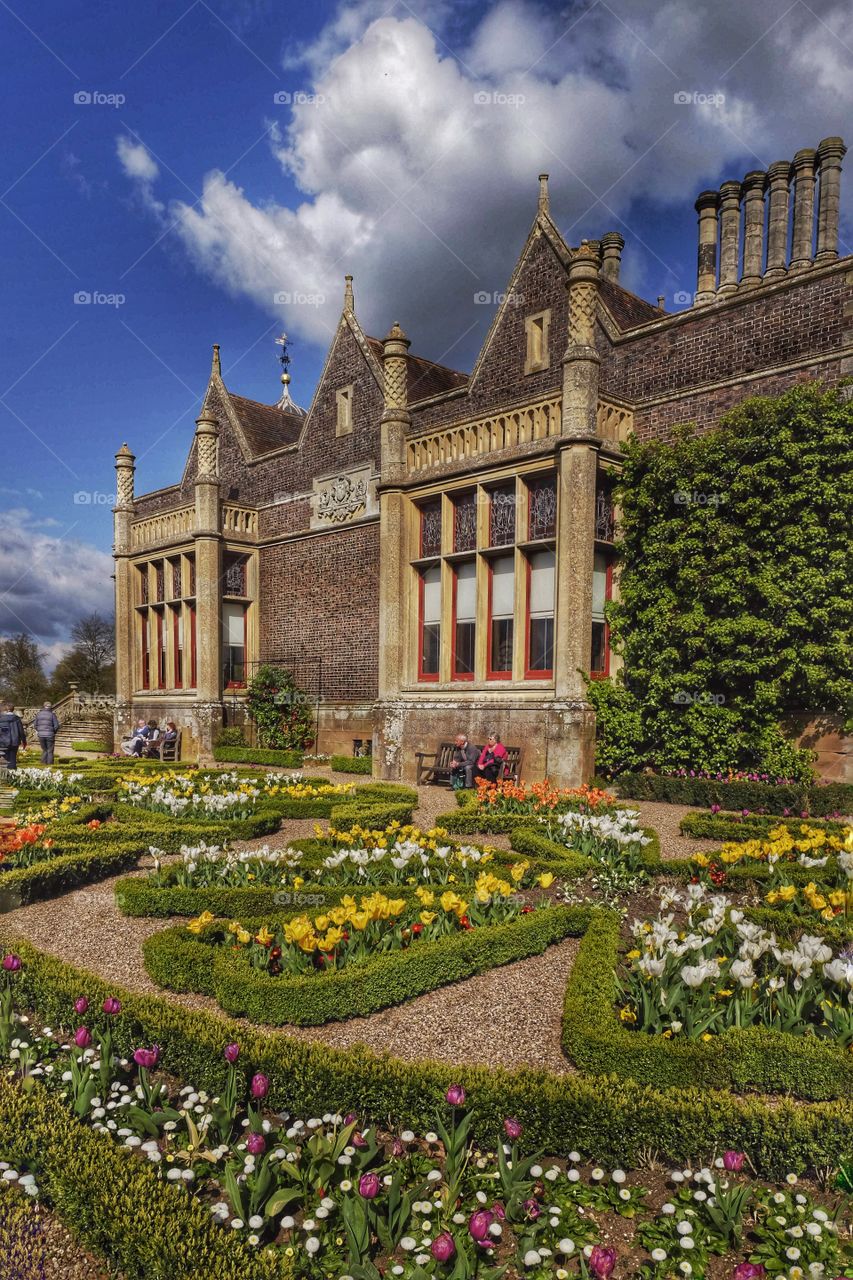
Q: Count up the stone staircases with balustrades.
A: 1